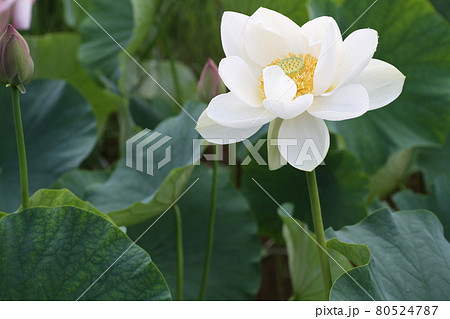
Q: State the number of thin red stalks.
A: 0